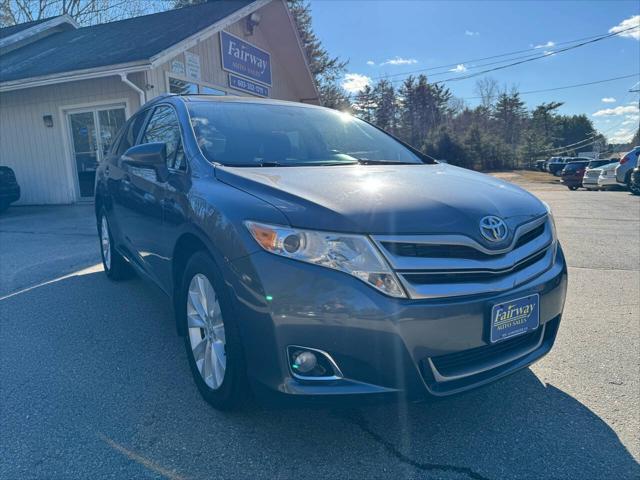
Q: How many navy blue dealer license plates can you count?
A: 1